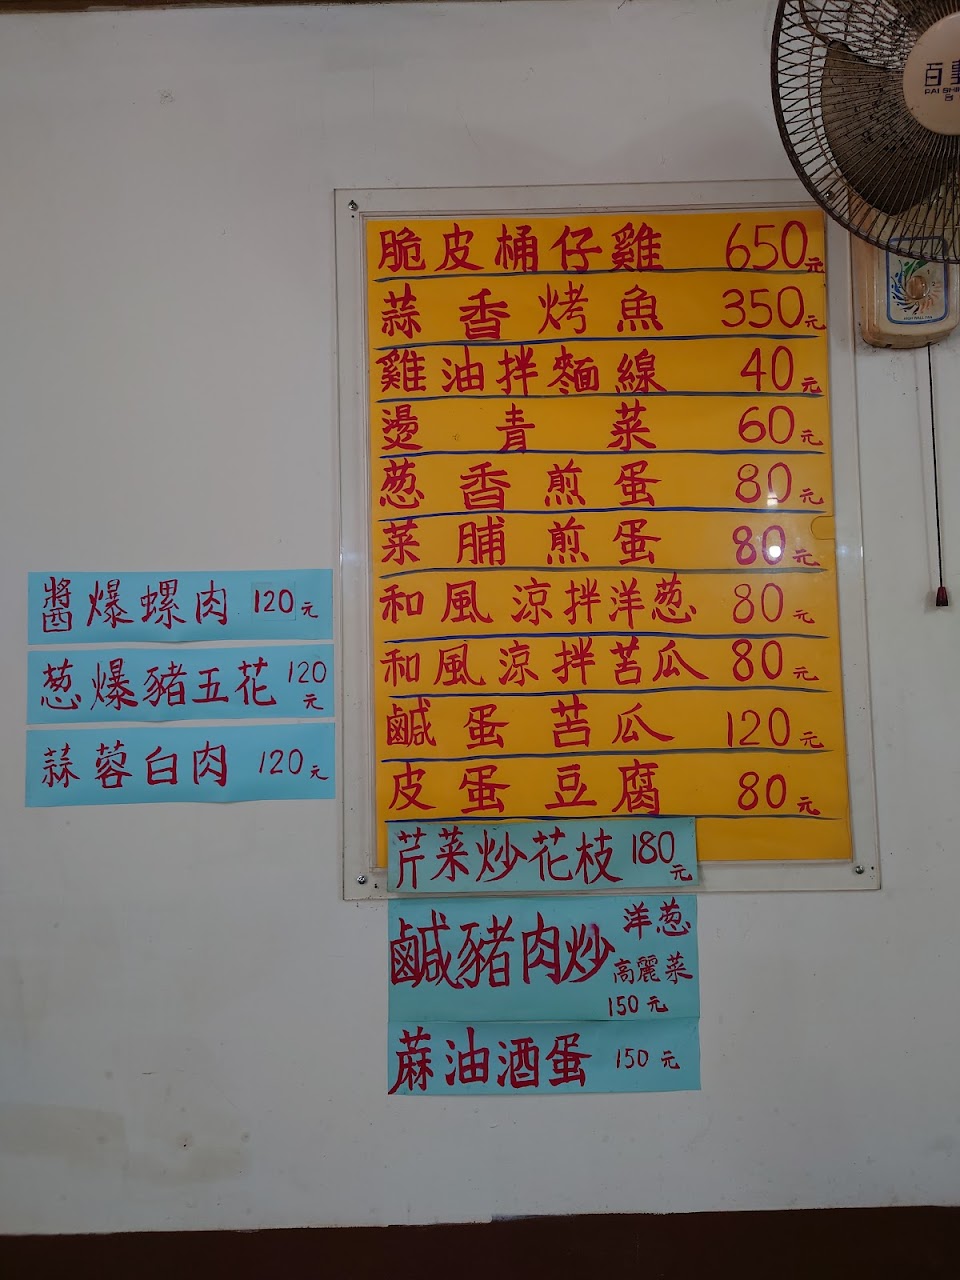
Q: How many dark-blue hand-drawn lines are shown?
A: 10